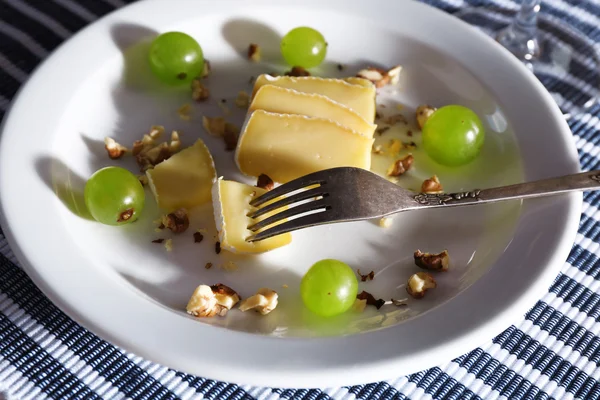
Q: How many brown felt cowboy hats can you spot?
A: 0